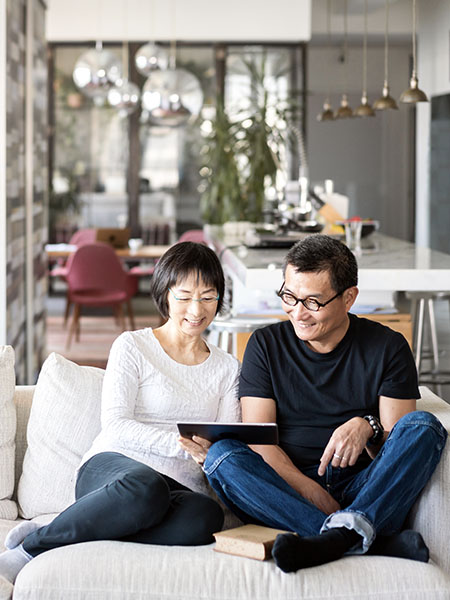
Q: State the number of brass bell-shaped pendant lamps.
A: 5